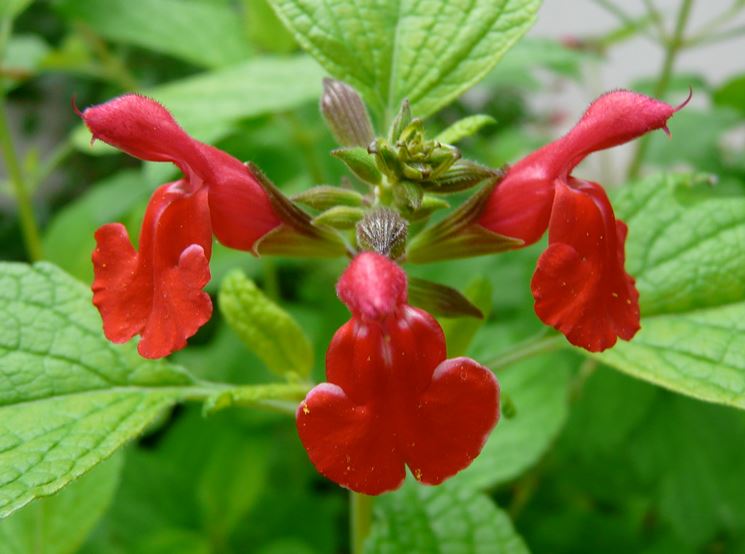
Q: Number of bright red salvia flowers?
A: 3